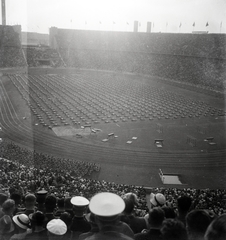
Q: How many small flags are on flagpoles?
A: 12